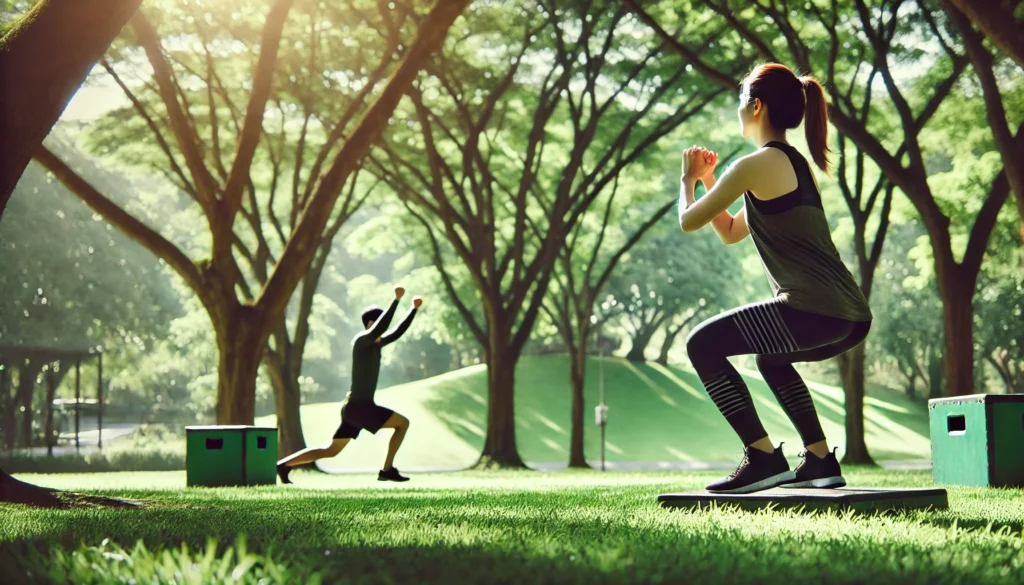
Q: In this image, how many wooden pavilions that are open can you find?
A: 1